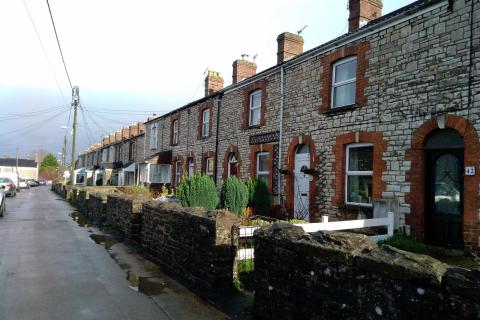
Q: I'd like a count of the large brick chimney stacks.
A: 4